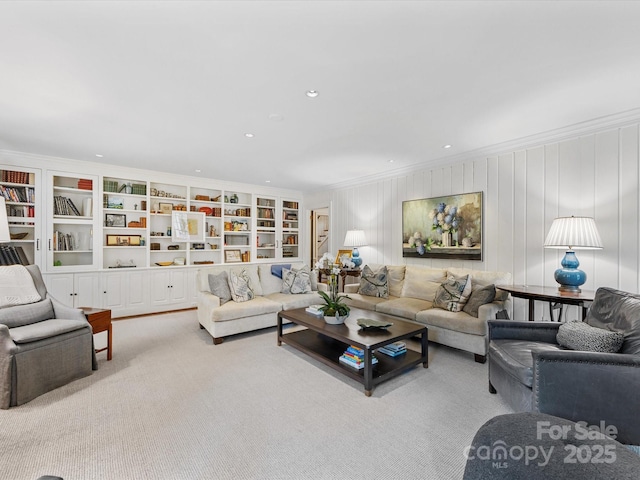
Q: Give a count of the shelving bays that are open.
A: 4